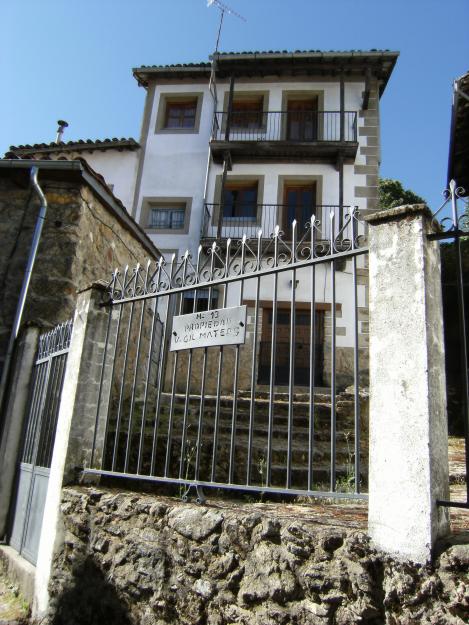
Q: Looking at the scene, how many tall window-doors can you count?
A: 2